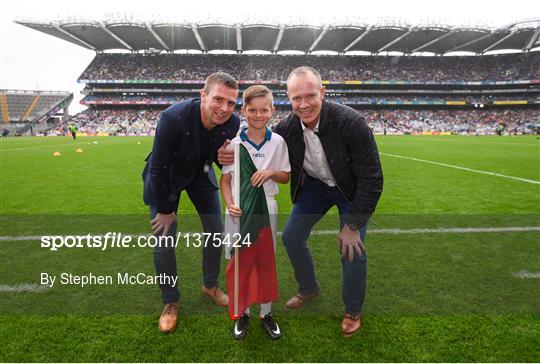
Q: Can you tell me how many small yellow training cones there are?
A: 2